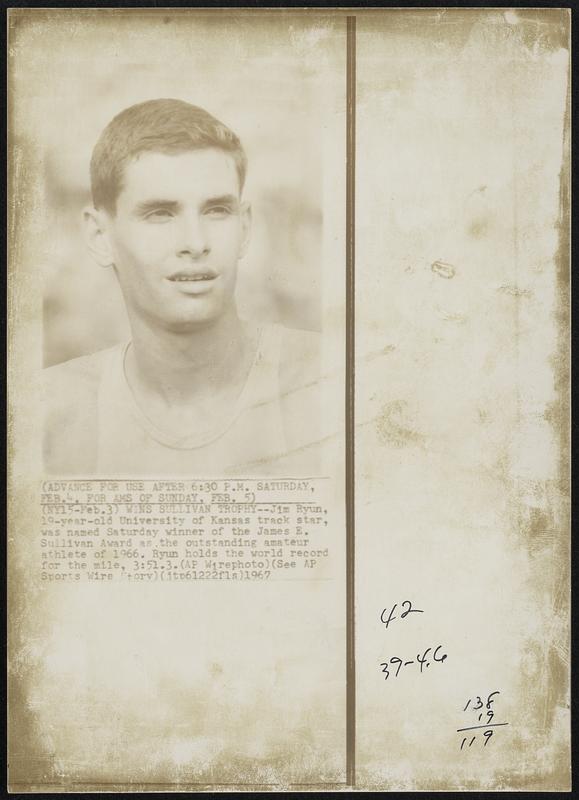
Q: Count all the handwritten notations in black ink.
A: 3